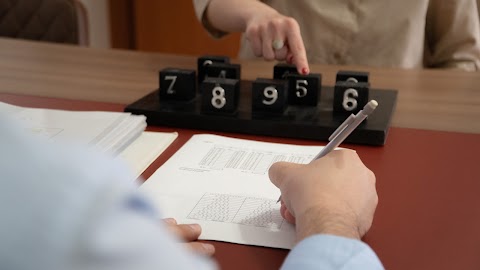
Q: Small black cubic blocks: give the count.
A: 9